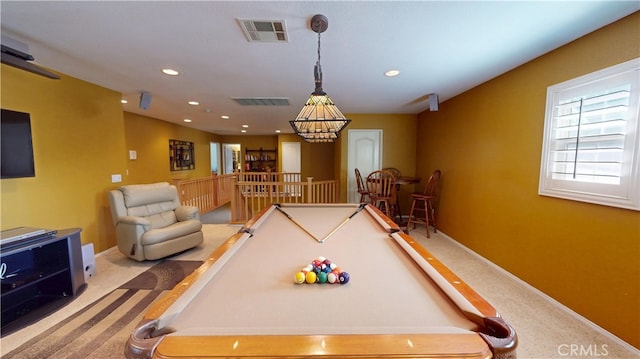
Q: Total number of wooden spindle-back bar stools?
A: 4